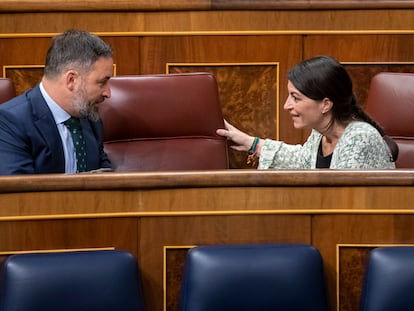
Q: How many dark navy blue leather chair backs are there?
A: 3